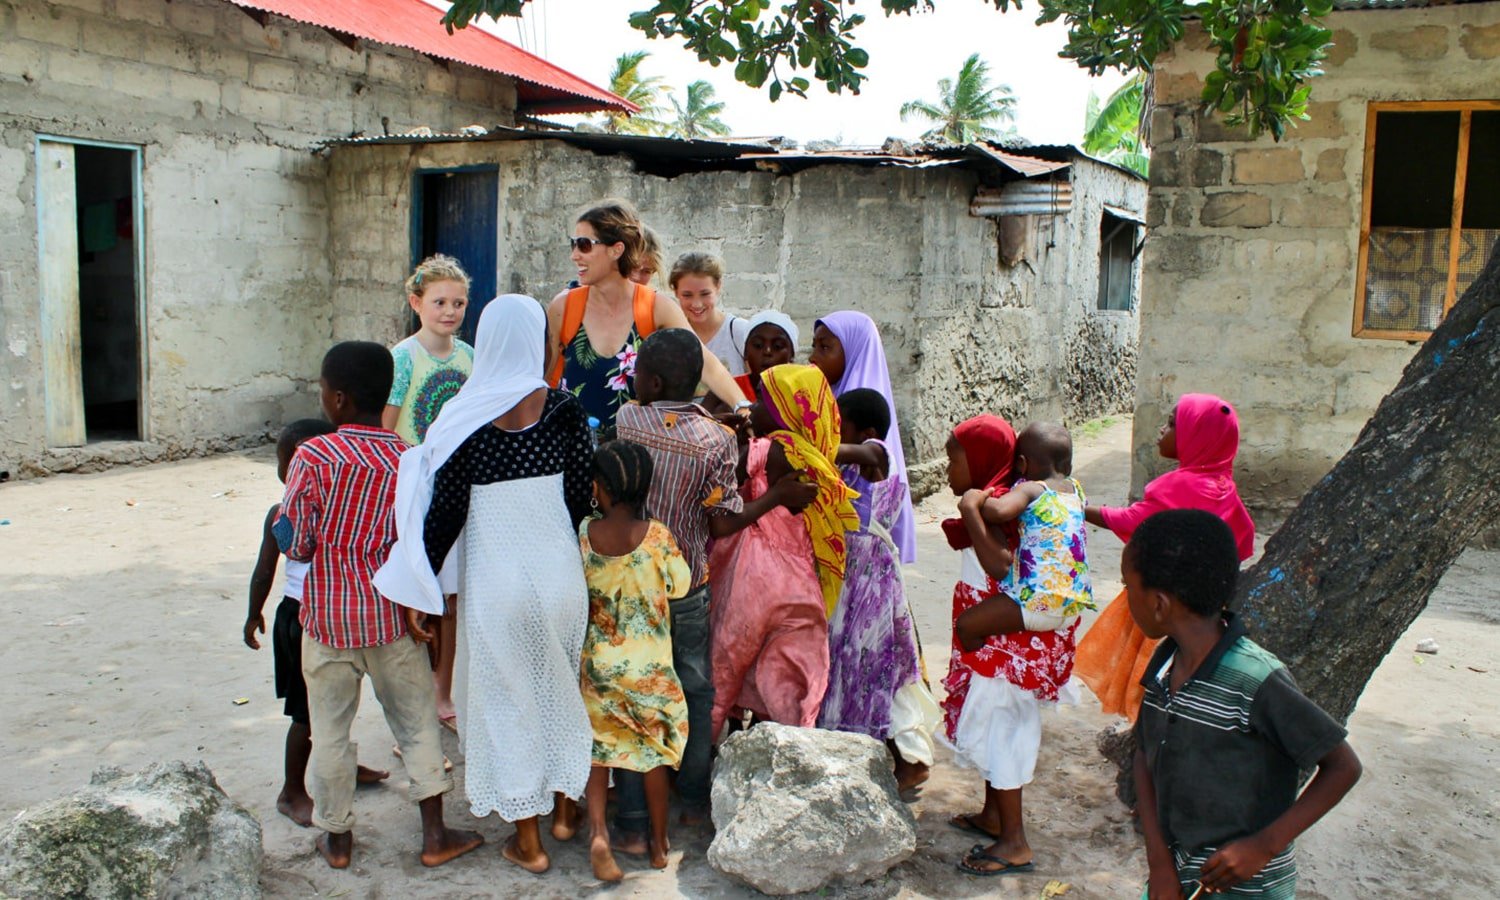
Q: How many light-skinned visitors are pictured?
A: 4